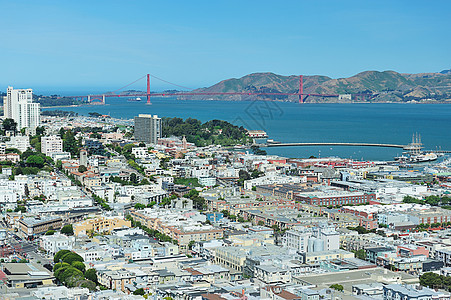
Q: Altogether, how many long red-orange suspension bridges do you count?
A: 1